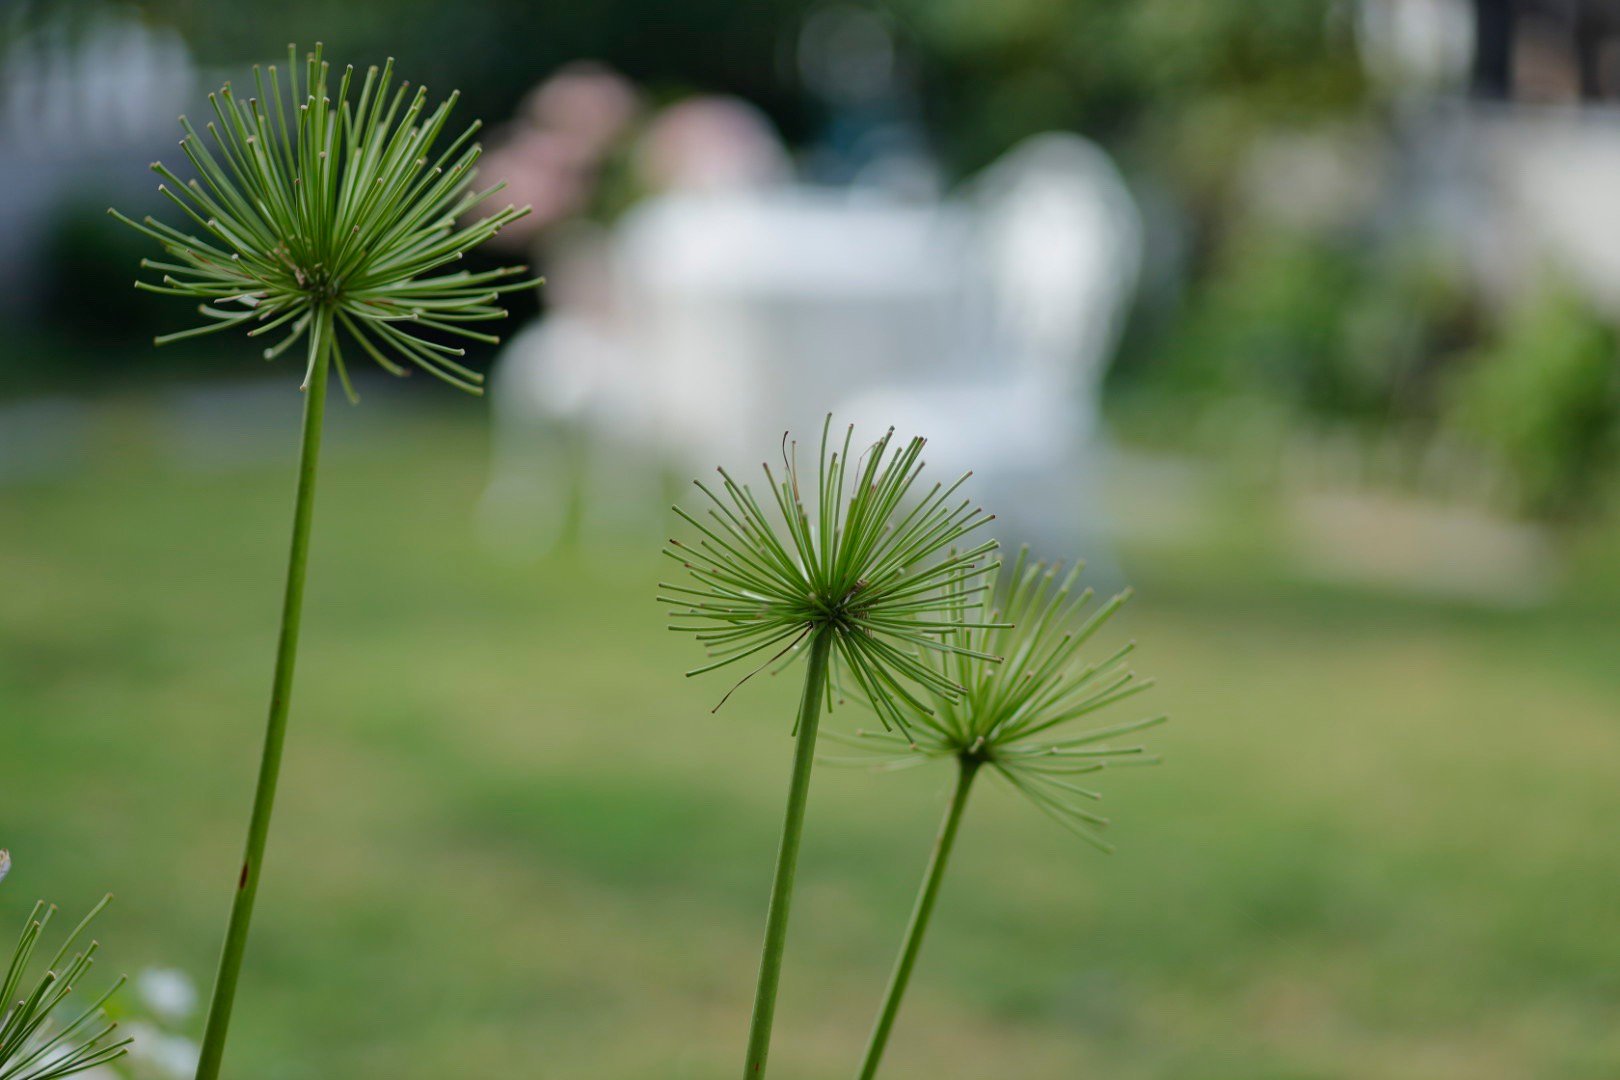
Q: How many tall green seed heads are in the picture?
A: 3